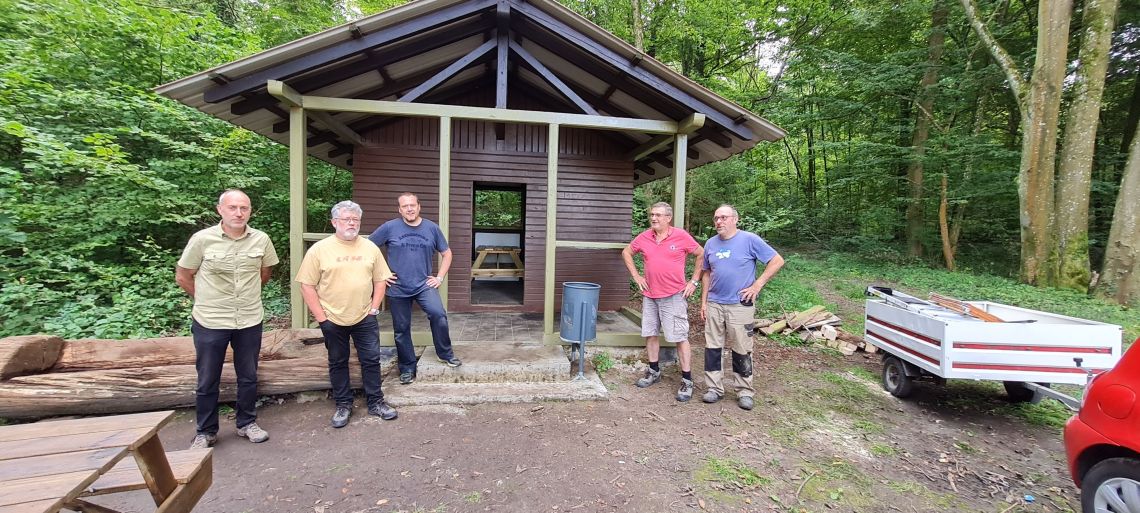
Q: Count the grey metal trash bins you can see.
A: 1